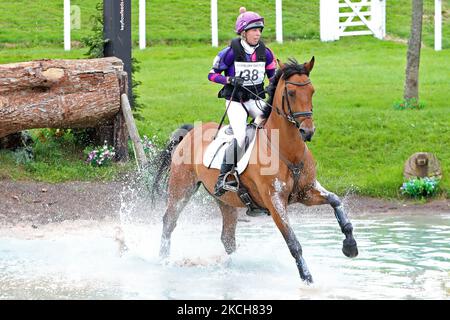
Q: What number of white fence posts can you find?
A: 5